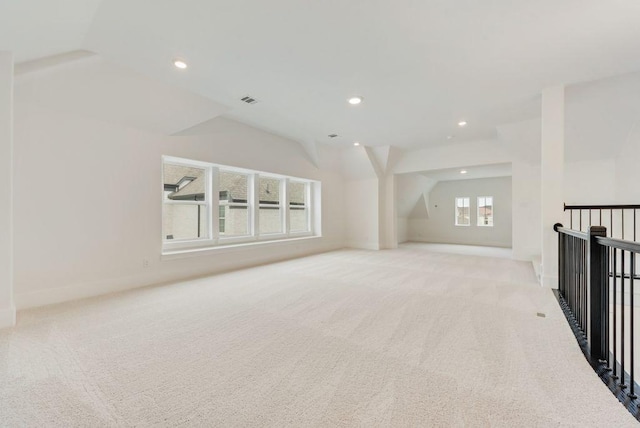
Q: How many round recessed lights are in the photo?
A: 5